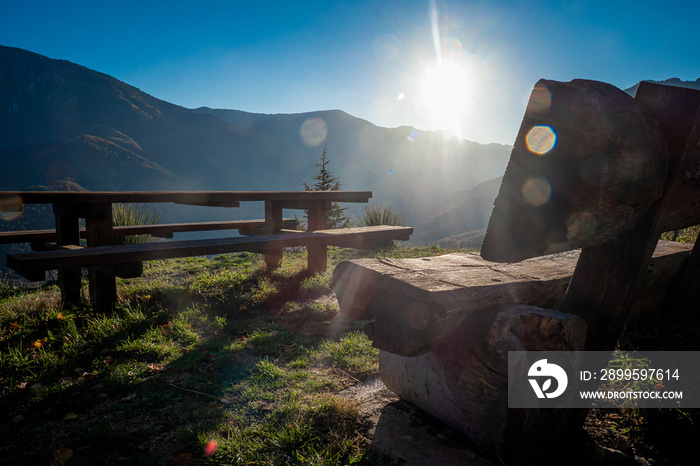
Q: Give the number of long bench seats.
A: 3